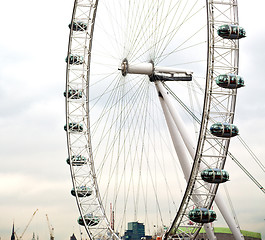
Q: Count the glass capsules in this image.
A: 12